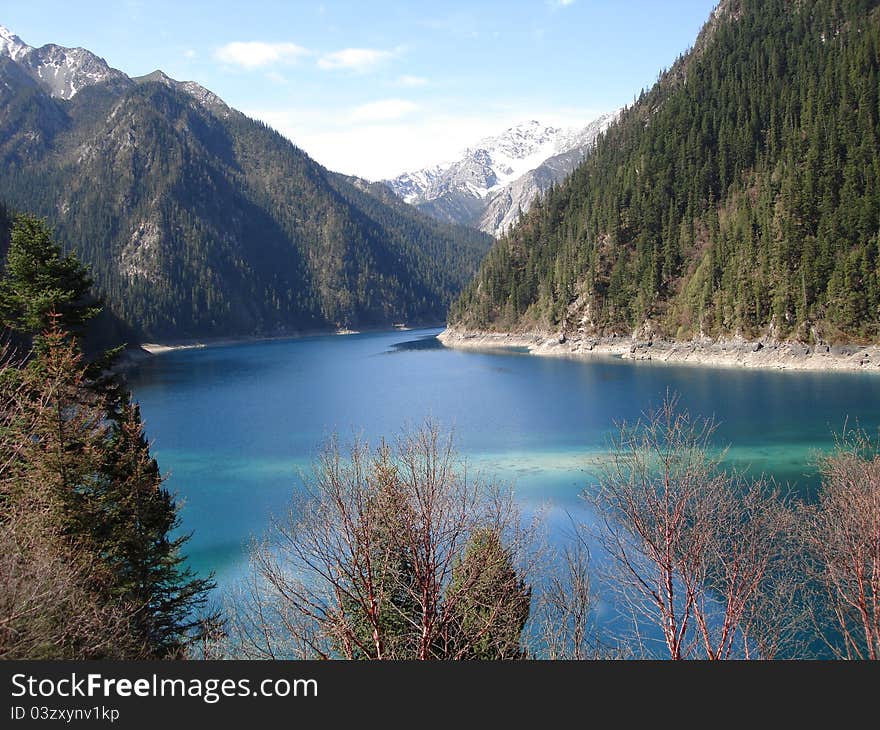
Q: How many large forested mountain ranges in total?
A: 2